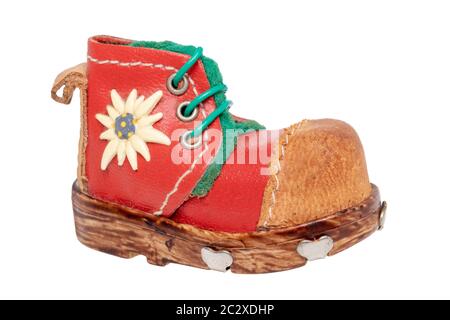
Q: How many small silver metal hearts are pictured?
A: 3